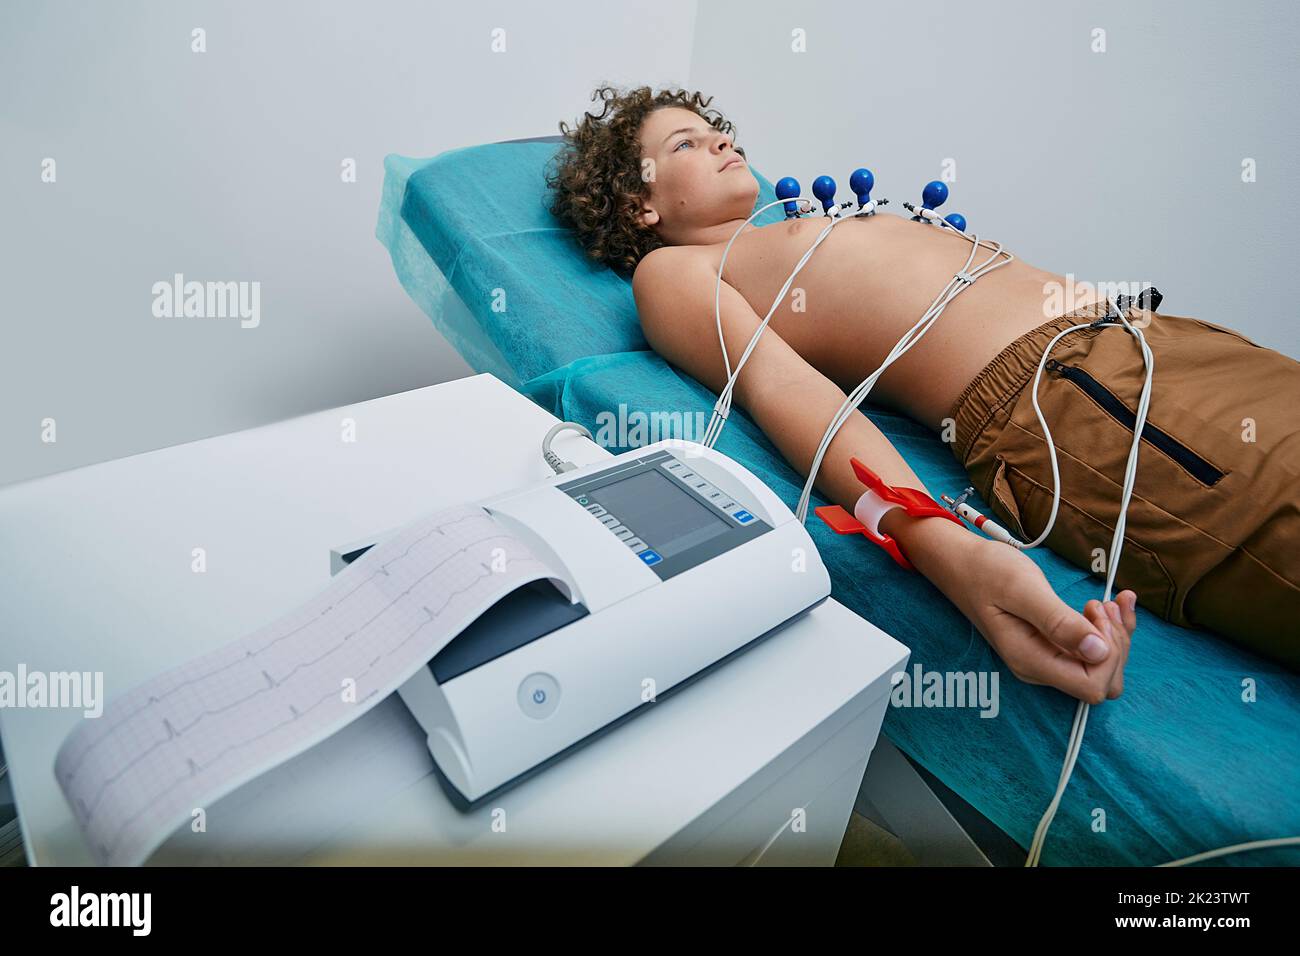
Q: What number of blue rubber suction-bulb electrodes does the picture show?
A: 5